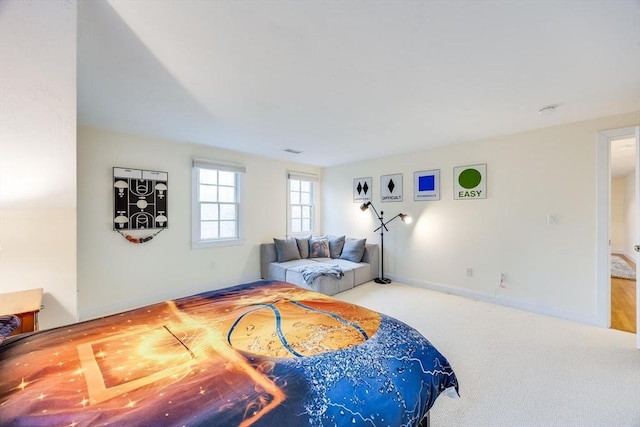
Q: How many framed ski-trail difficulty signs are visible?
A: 4